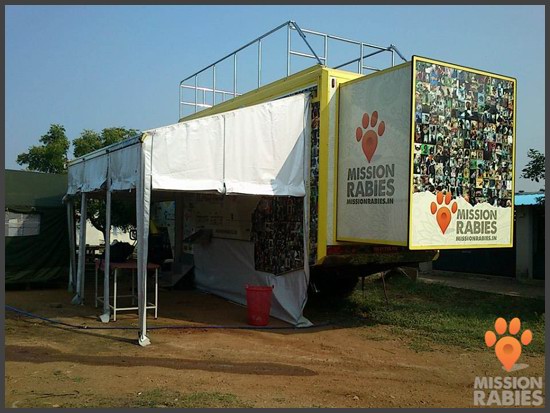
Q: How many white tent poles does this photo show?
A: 4